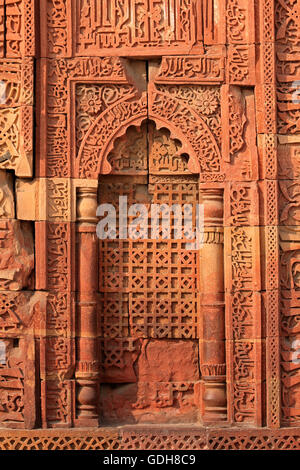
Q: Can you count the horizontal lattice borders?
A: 1